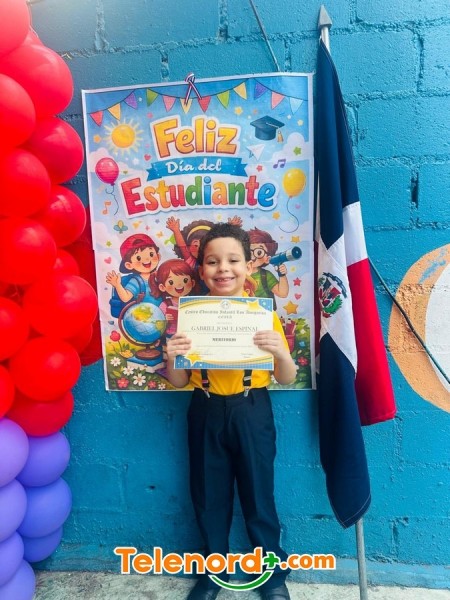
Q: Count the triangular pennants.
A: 12